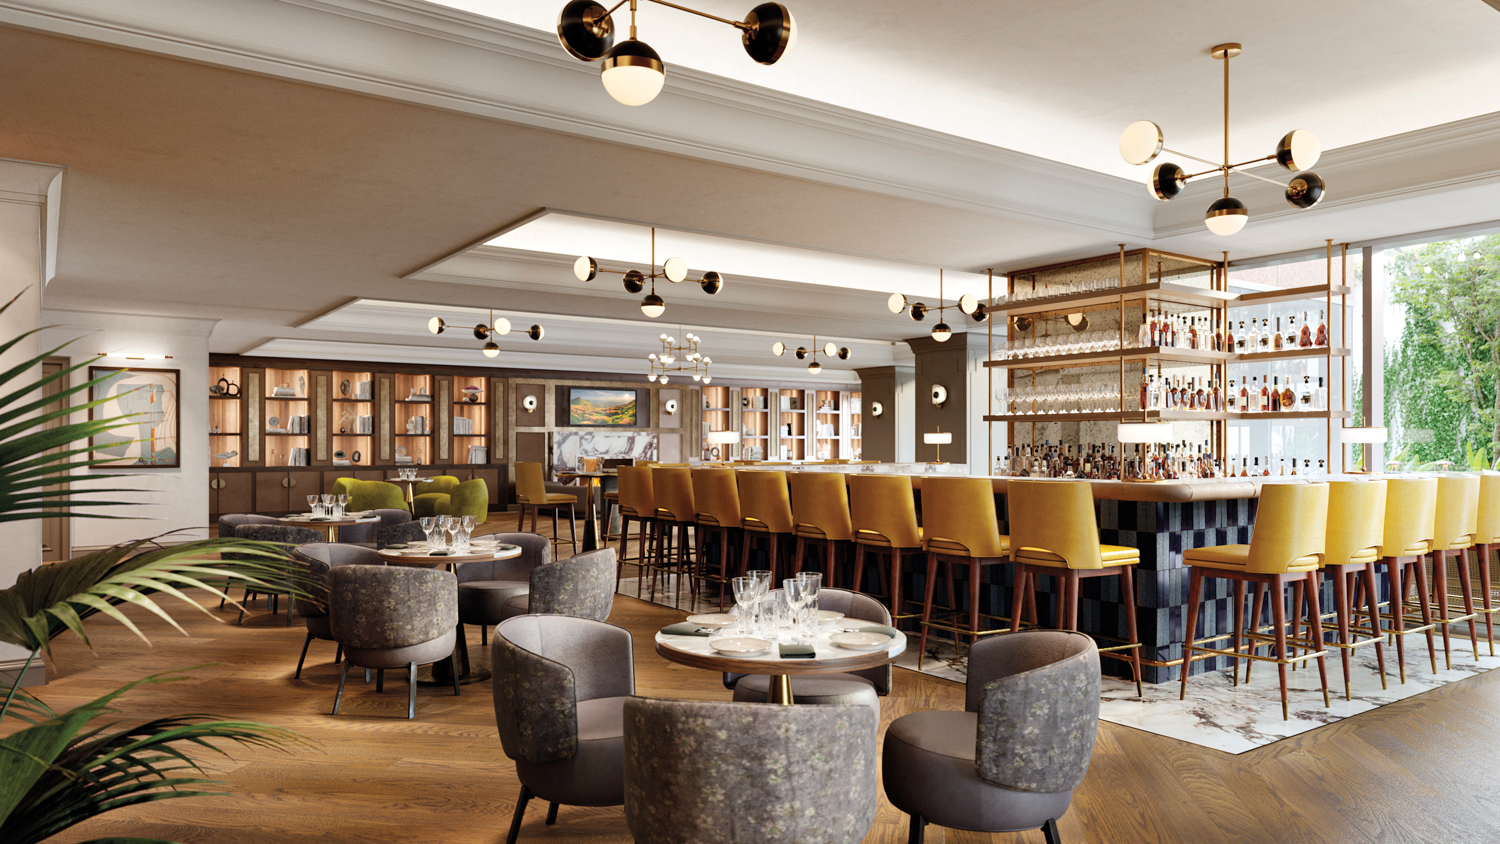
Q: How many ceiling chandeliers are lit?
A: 7